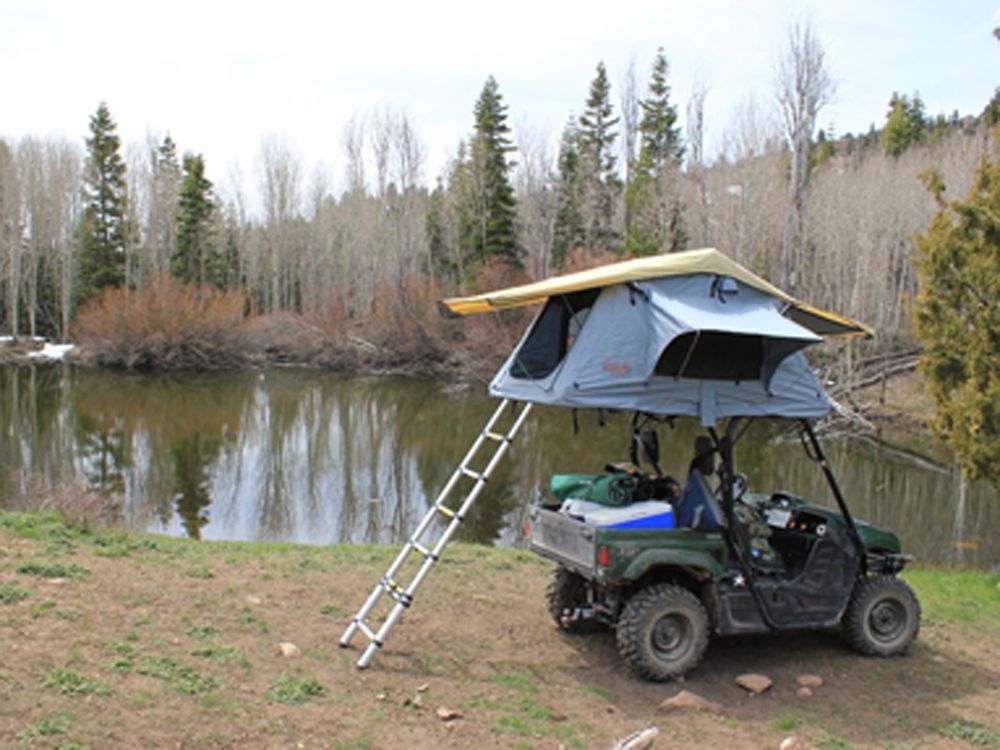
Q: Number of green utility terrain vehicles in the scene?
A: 1